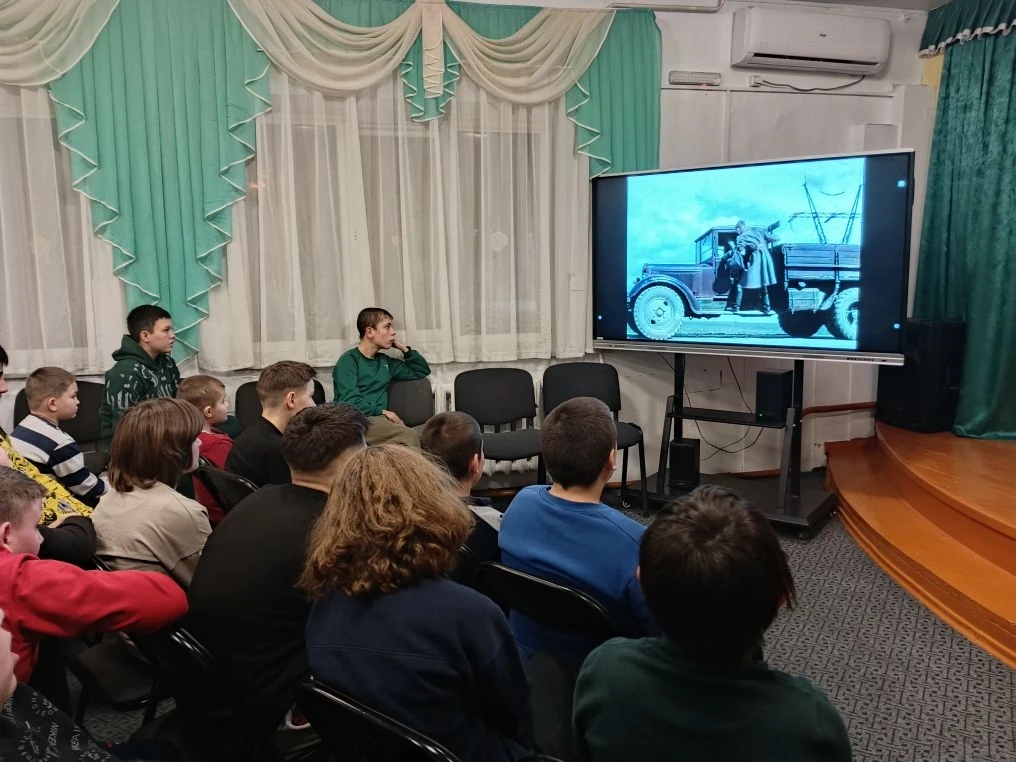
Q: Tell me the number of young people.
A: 14